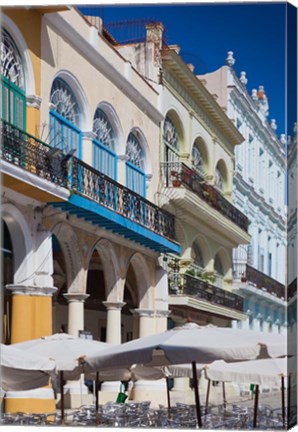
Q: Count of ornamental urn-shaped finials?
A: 5